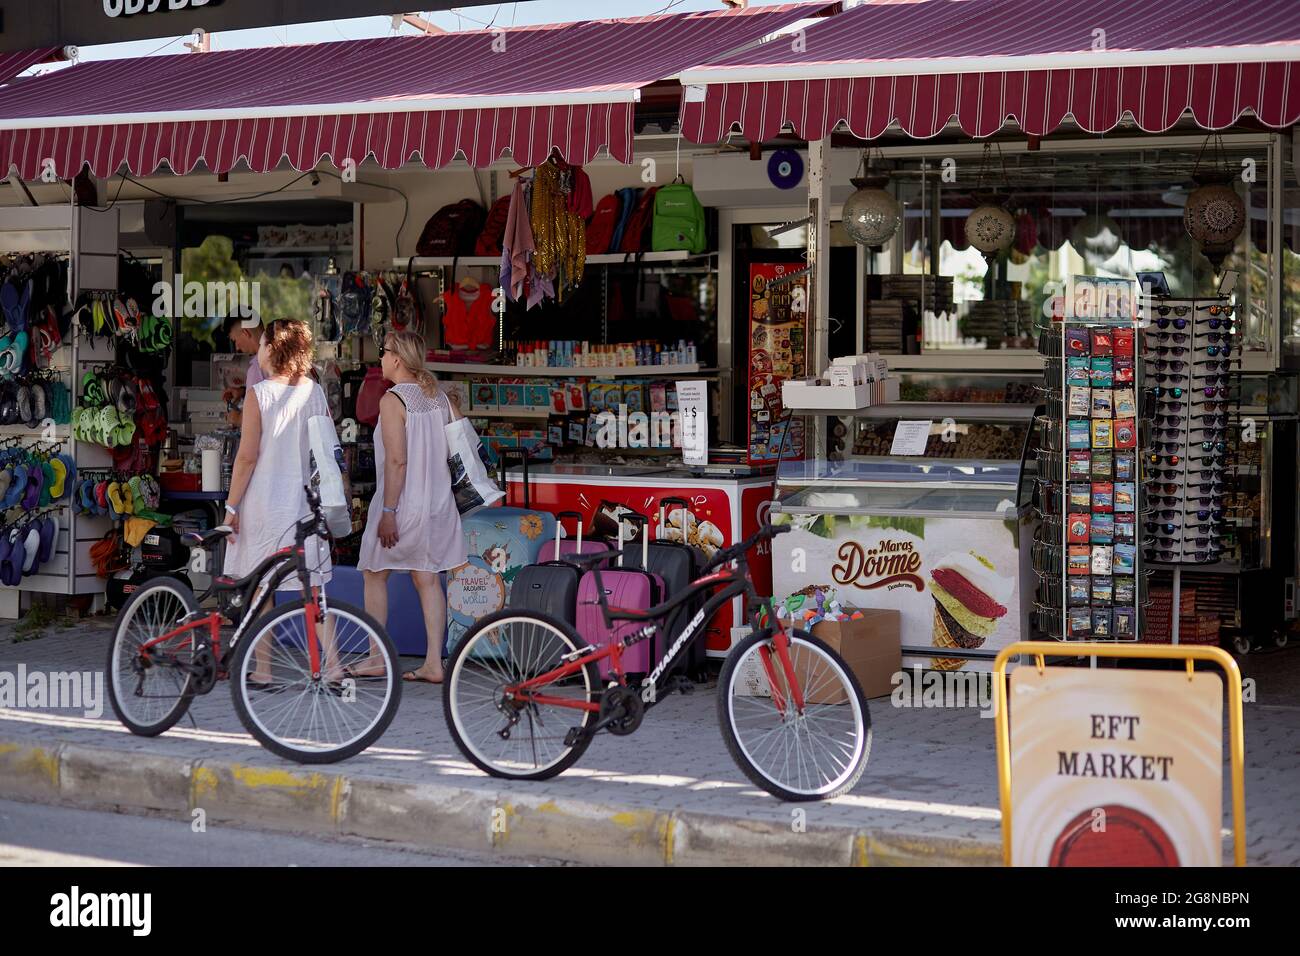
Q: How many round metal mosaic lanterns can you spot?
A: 3